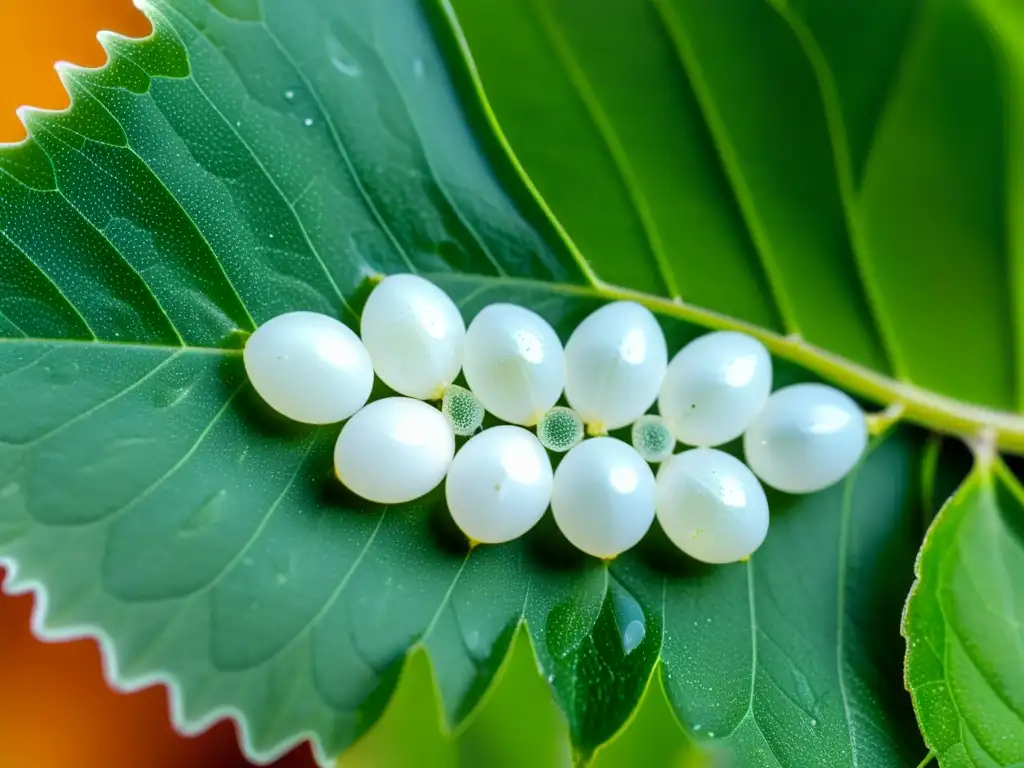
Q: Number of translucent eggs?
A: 3